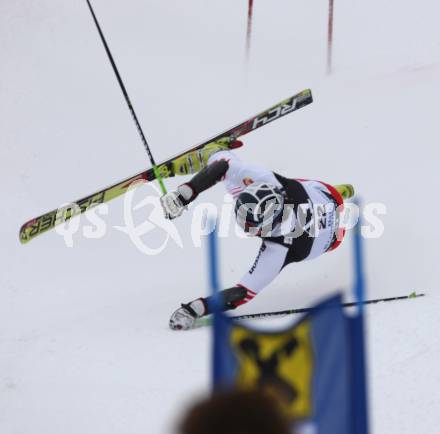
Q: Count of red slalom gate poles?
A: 2